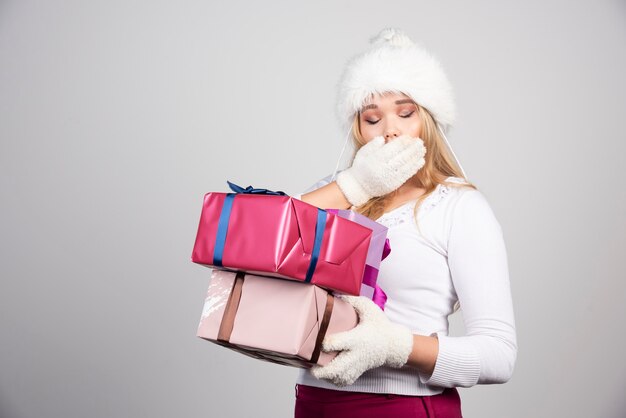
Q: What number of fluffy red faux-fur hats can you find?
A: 0